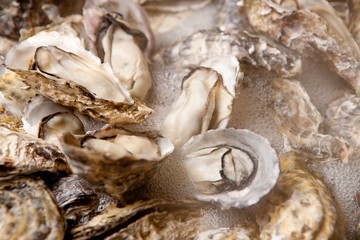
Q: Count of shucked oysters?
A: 6